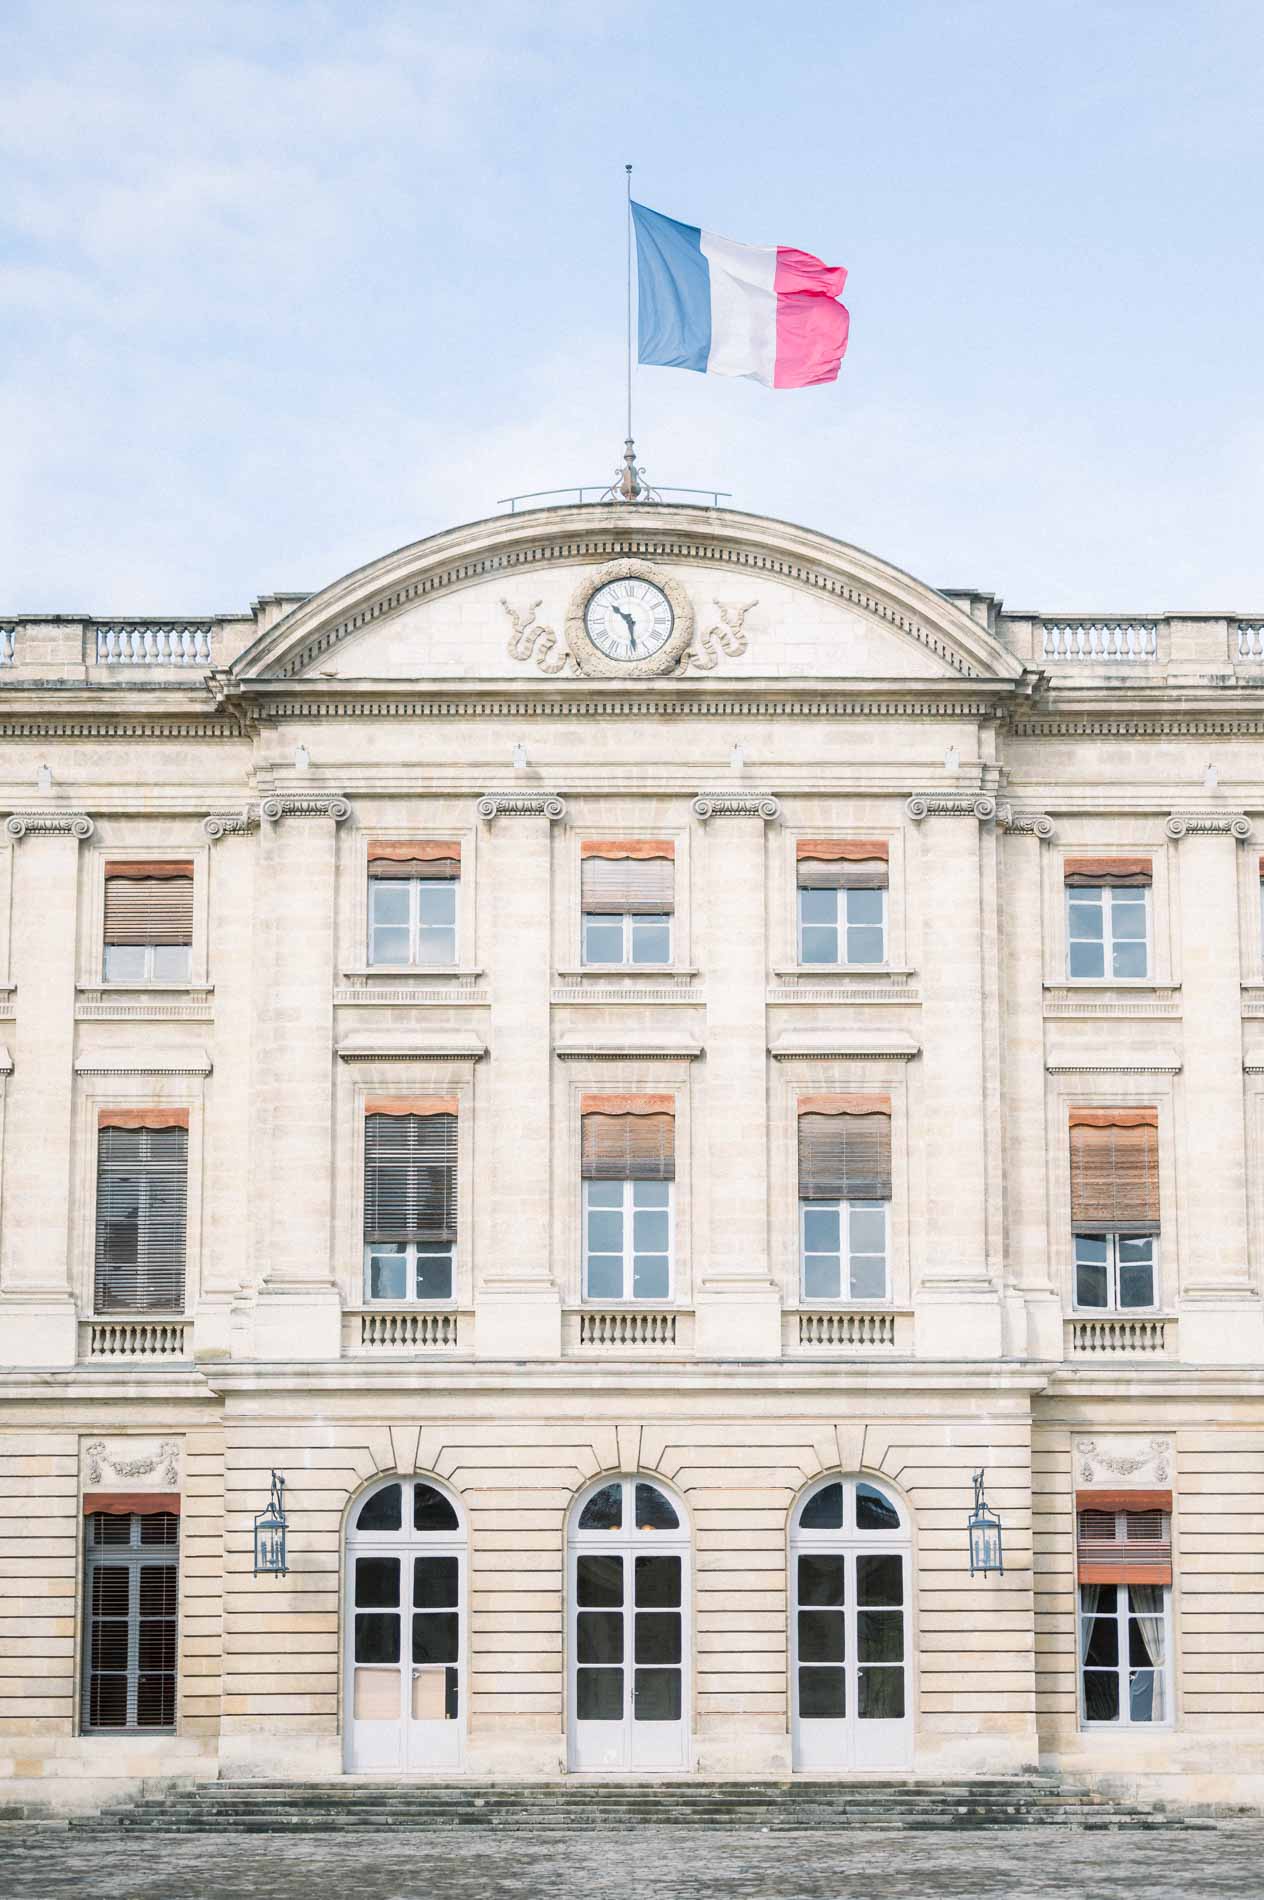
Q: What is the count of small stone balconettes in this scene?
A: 5